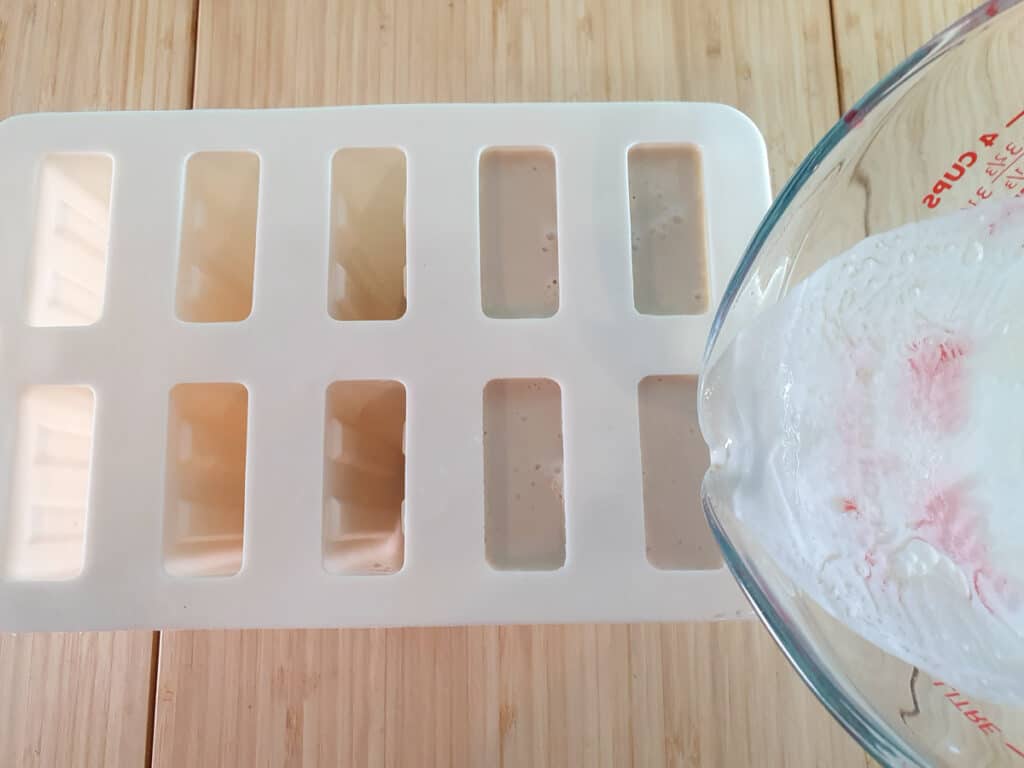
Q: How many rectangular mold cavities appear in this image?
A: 10